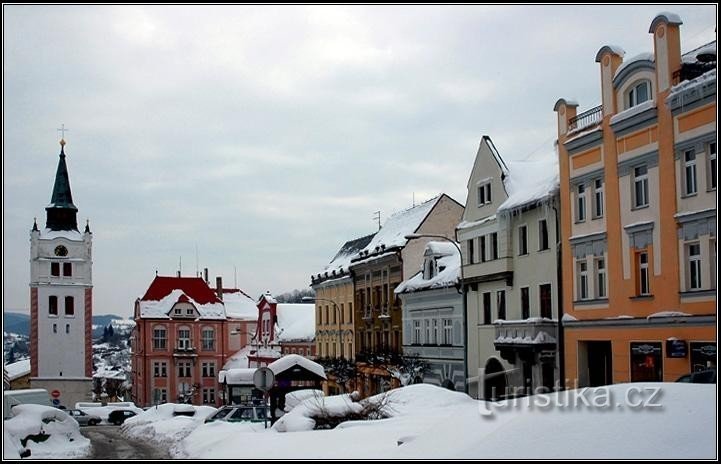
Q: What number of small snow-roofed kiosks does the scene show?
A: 2